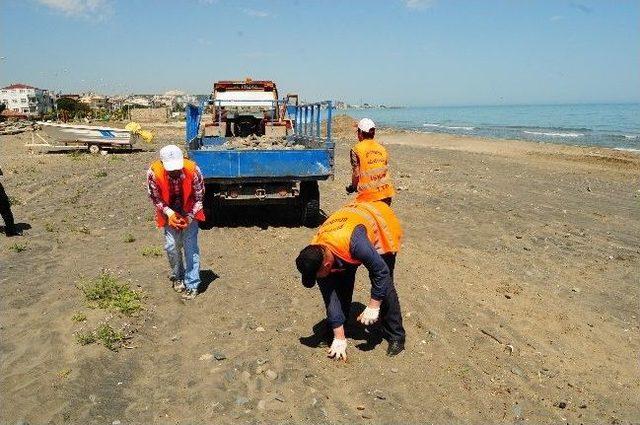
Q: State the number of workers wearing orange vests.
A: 3